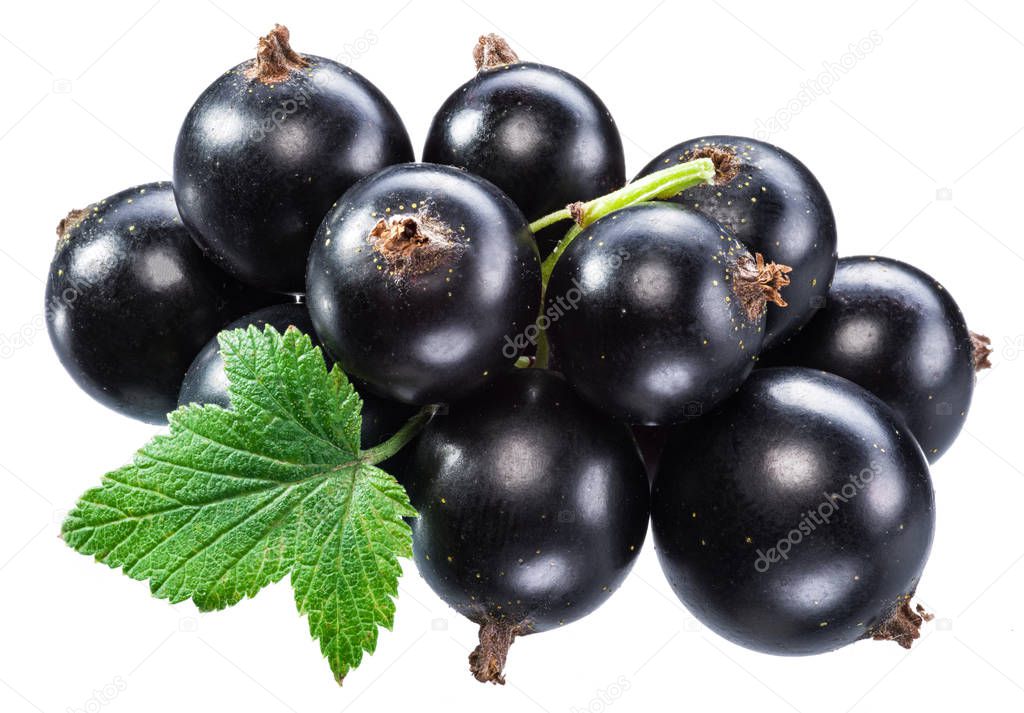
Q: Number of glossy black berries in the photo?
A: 10